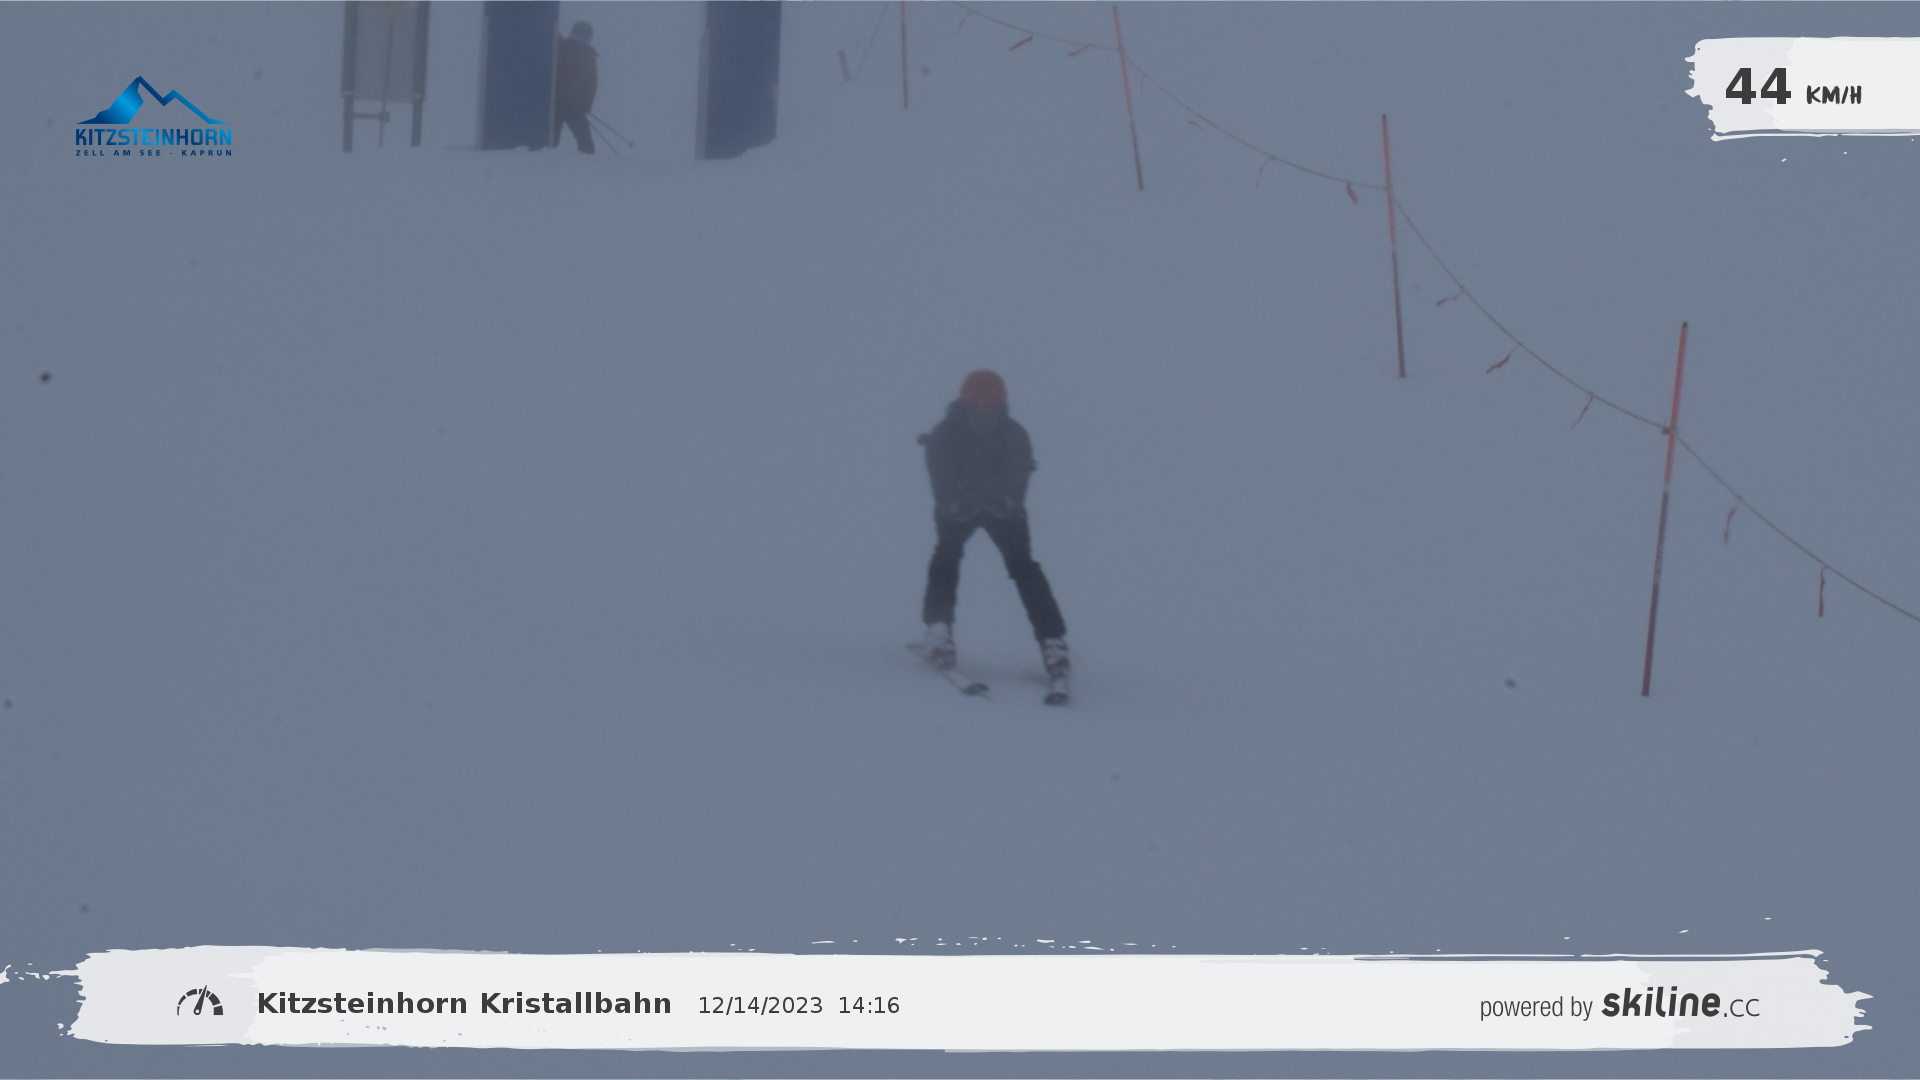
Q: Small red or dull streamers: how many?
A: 12